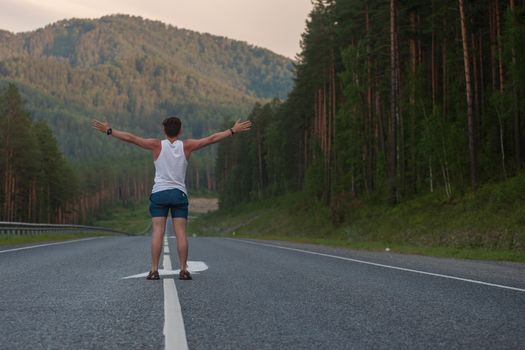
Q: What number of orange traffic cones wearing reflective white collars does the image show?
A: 0